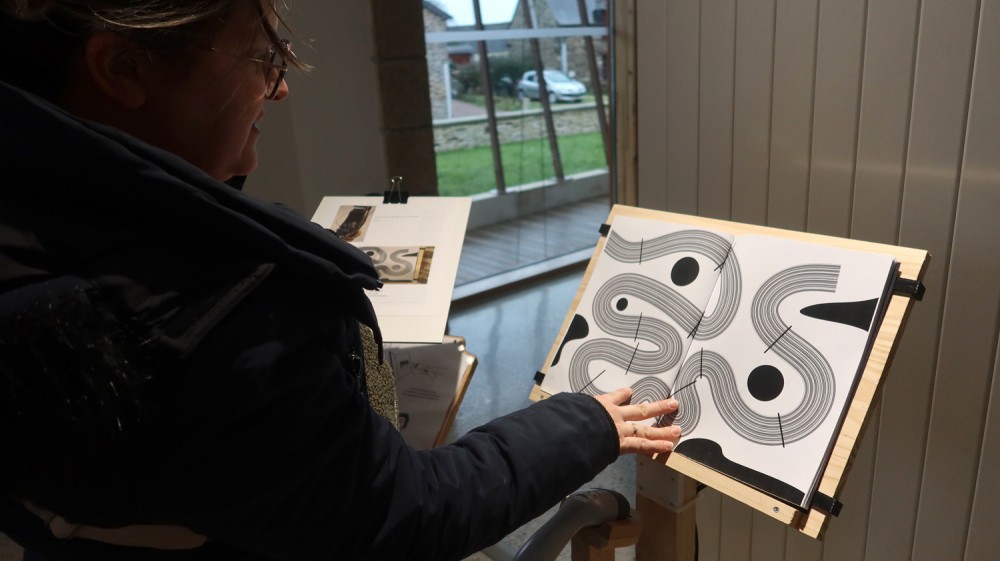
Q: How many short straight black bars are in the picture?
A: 10